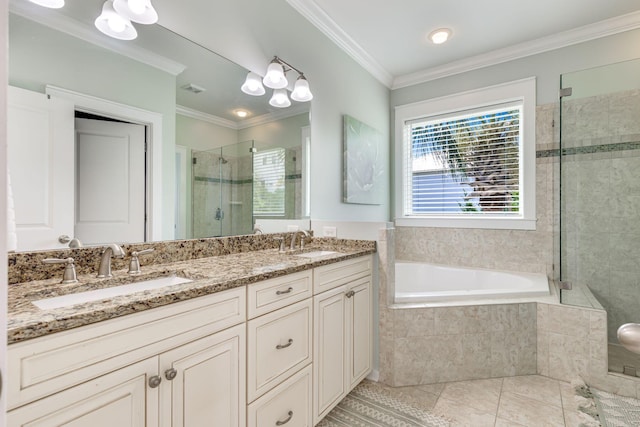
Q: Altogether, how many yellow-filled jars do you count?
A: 0